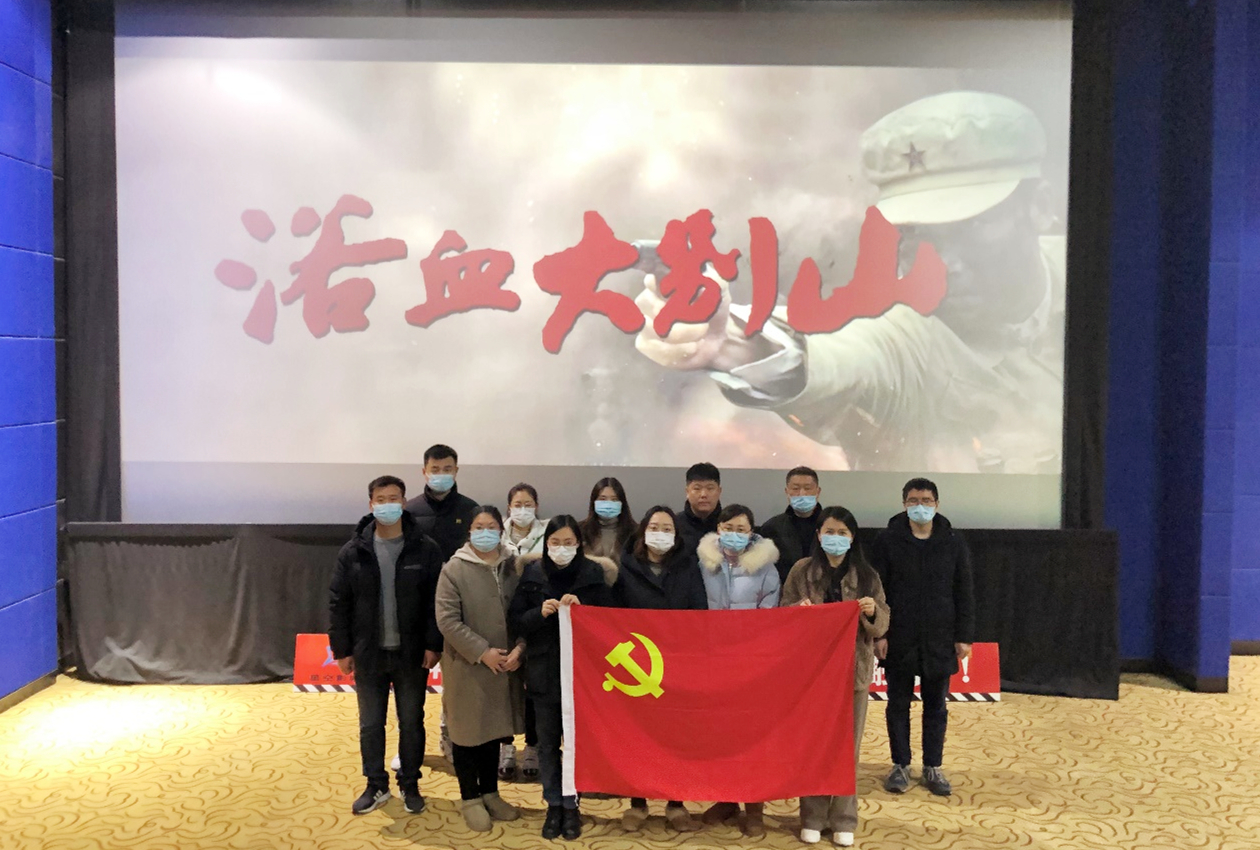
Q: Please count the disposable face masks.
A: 11